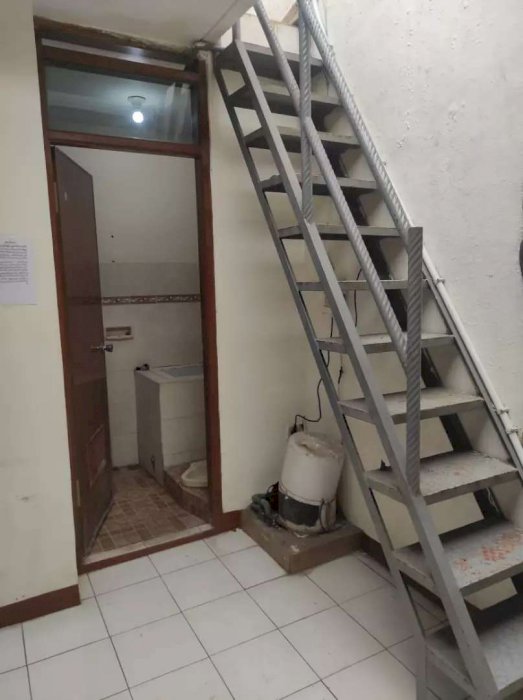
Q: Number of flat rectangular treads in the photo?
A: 11